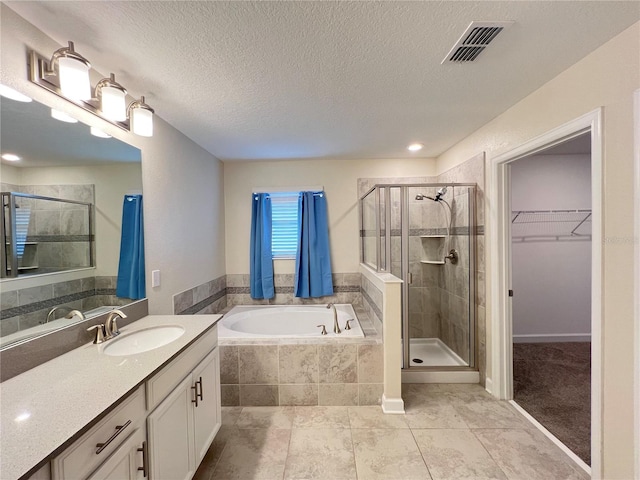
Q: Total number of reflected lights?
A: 4